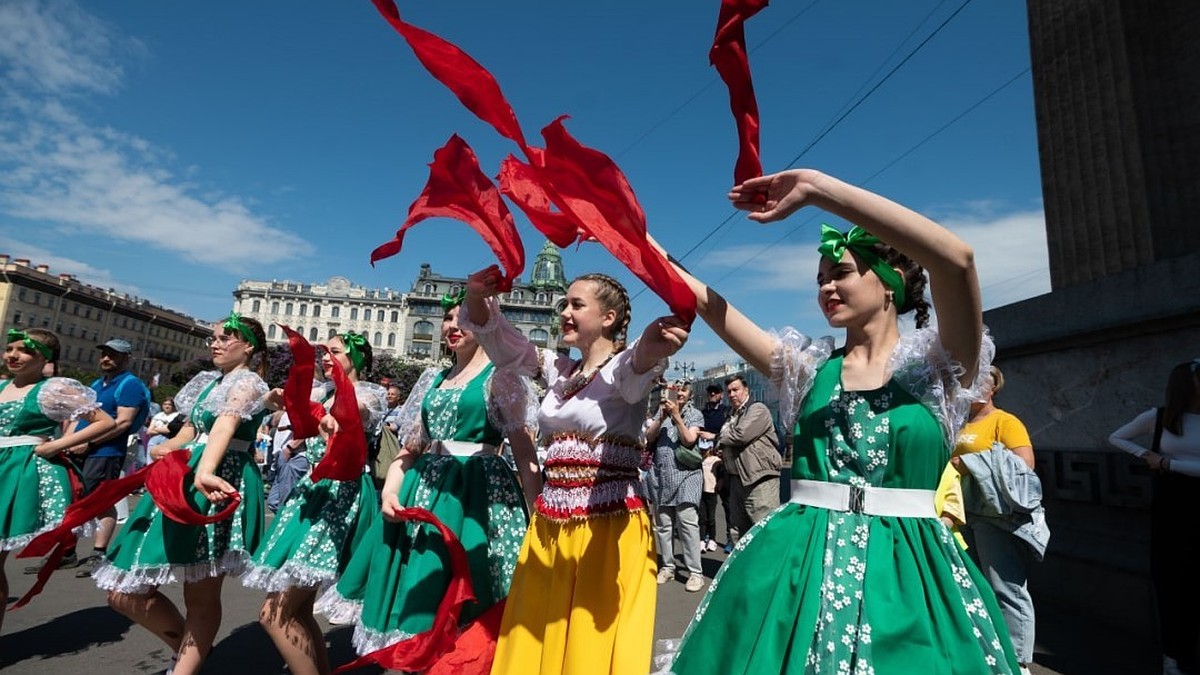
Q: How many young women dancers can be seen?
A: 6